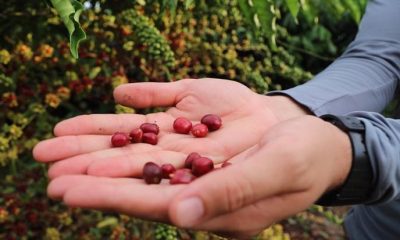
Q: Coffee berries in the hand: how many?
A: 12